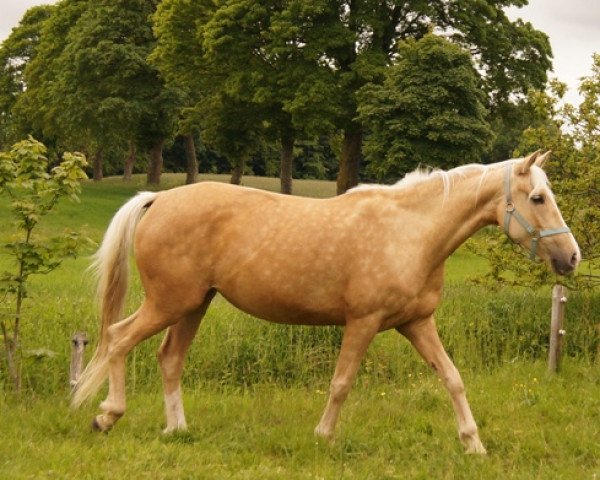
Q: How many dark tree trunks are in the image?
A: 7